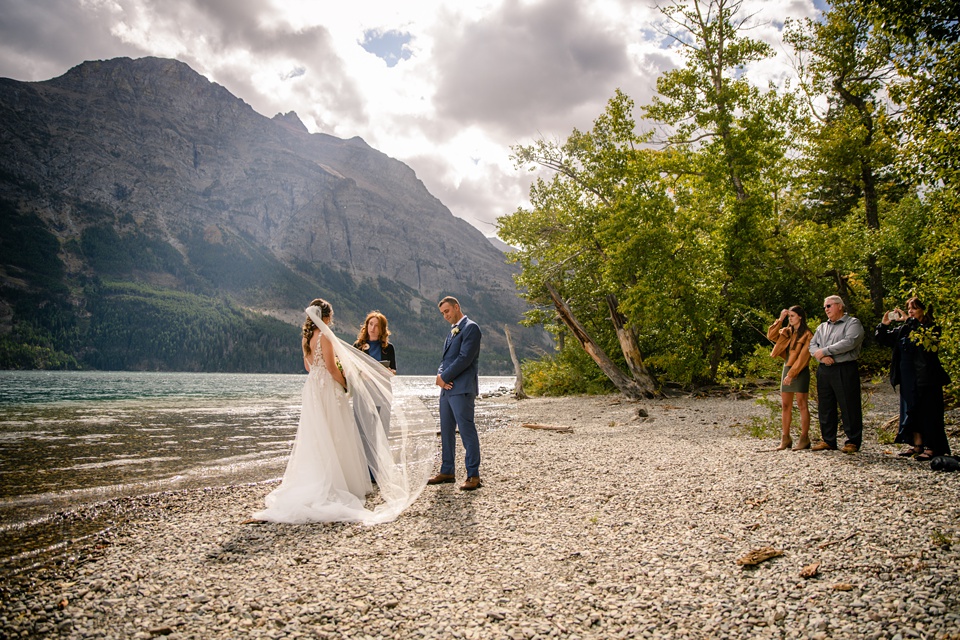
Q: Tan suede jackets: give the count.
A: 1